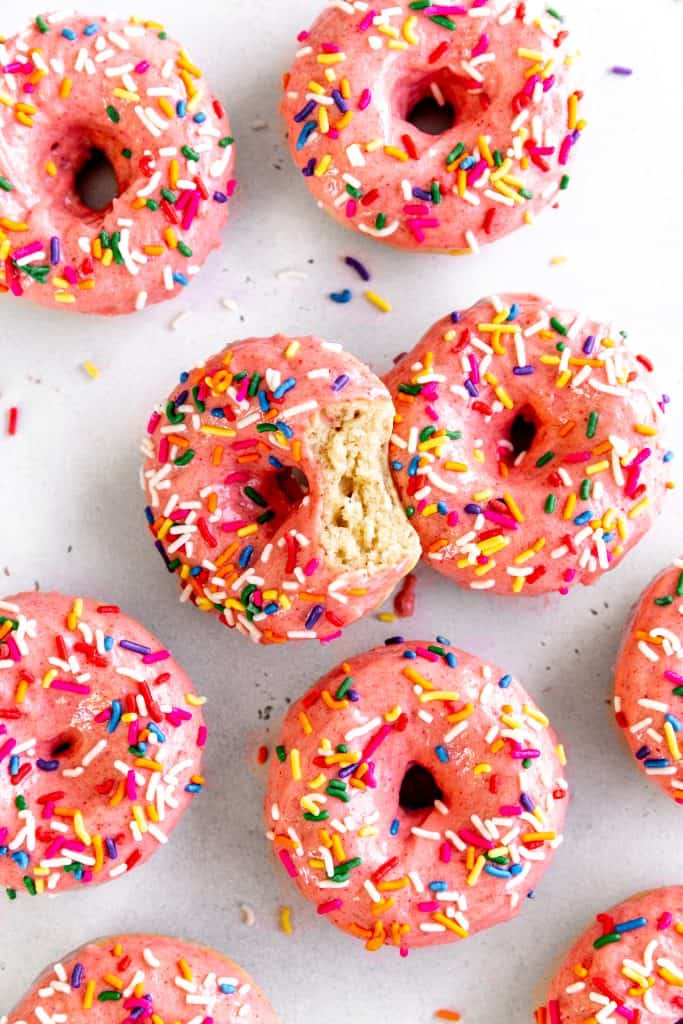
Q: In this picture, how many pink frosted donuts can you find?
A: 9